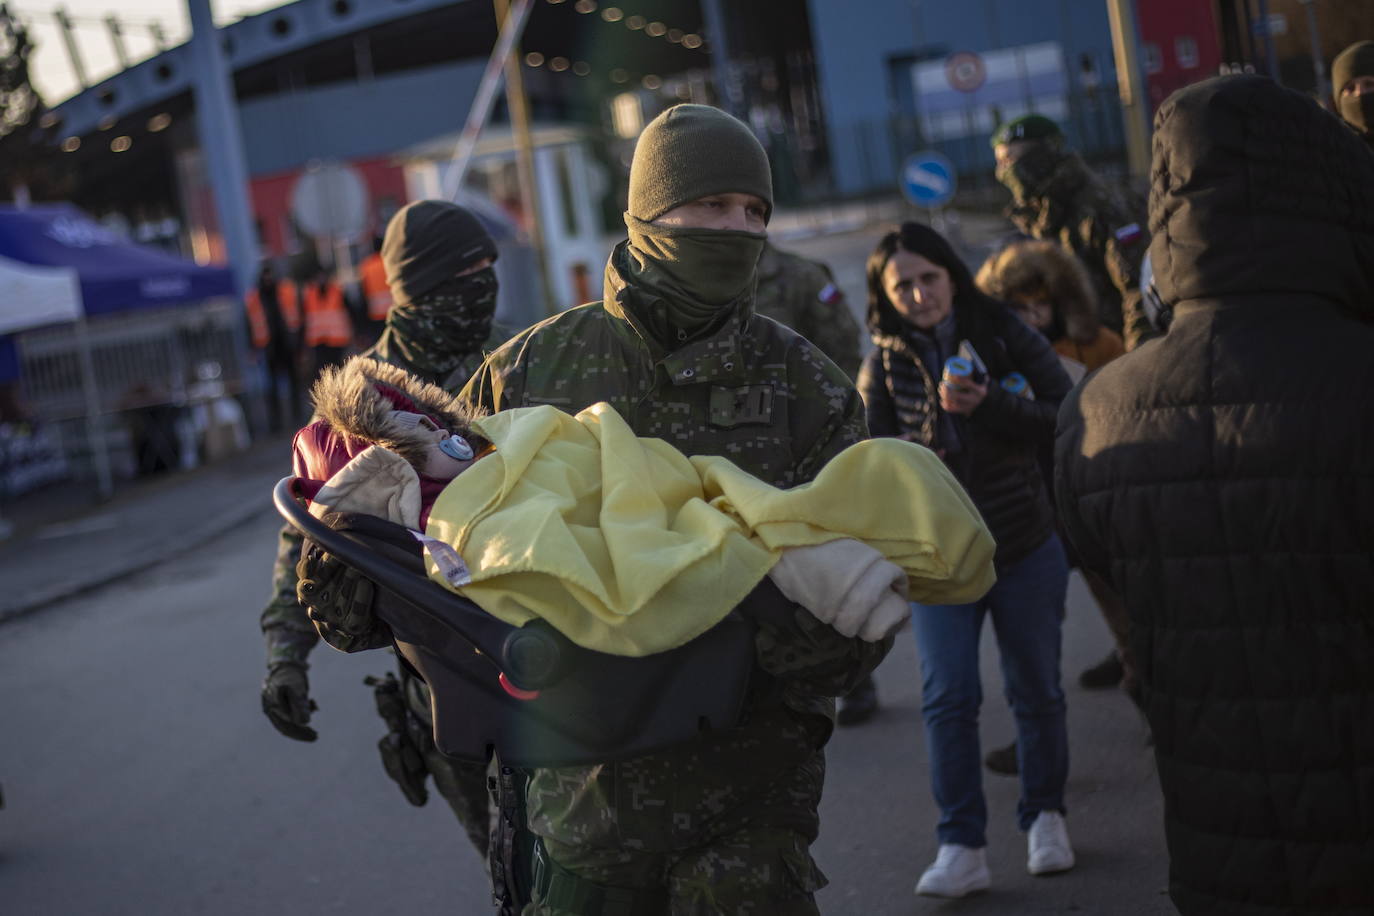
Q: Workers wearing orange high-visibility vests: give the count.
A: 3